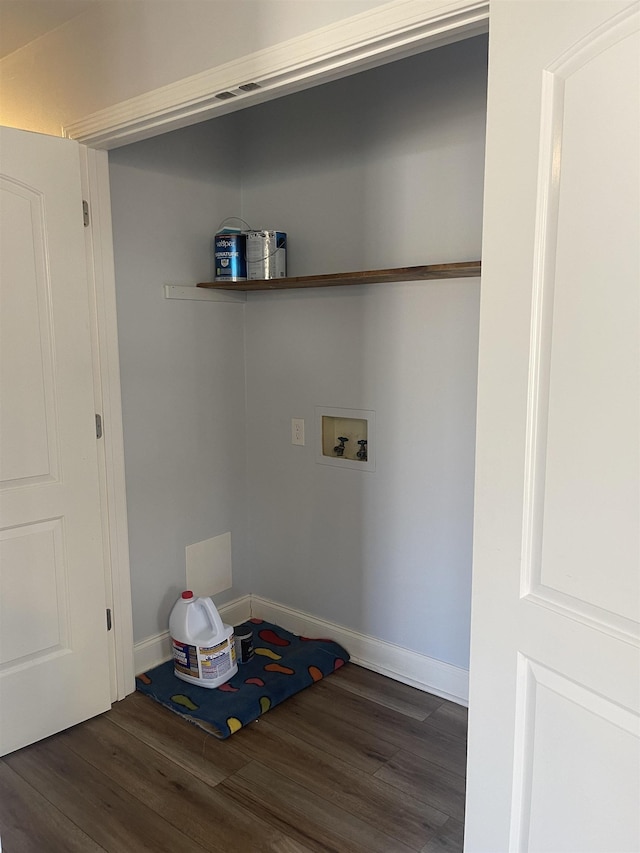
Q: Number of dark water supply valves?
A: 2